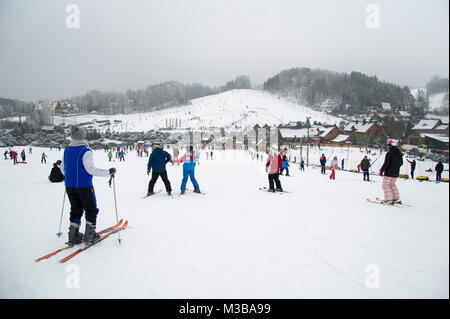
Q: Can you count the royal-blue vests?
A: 1